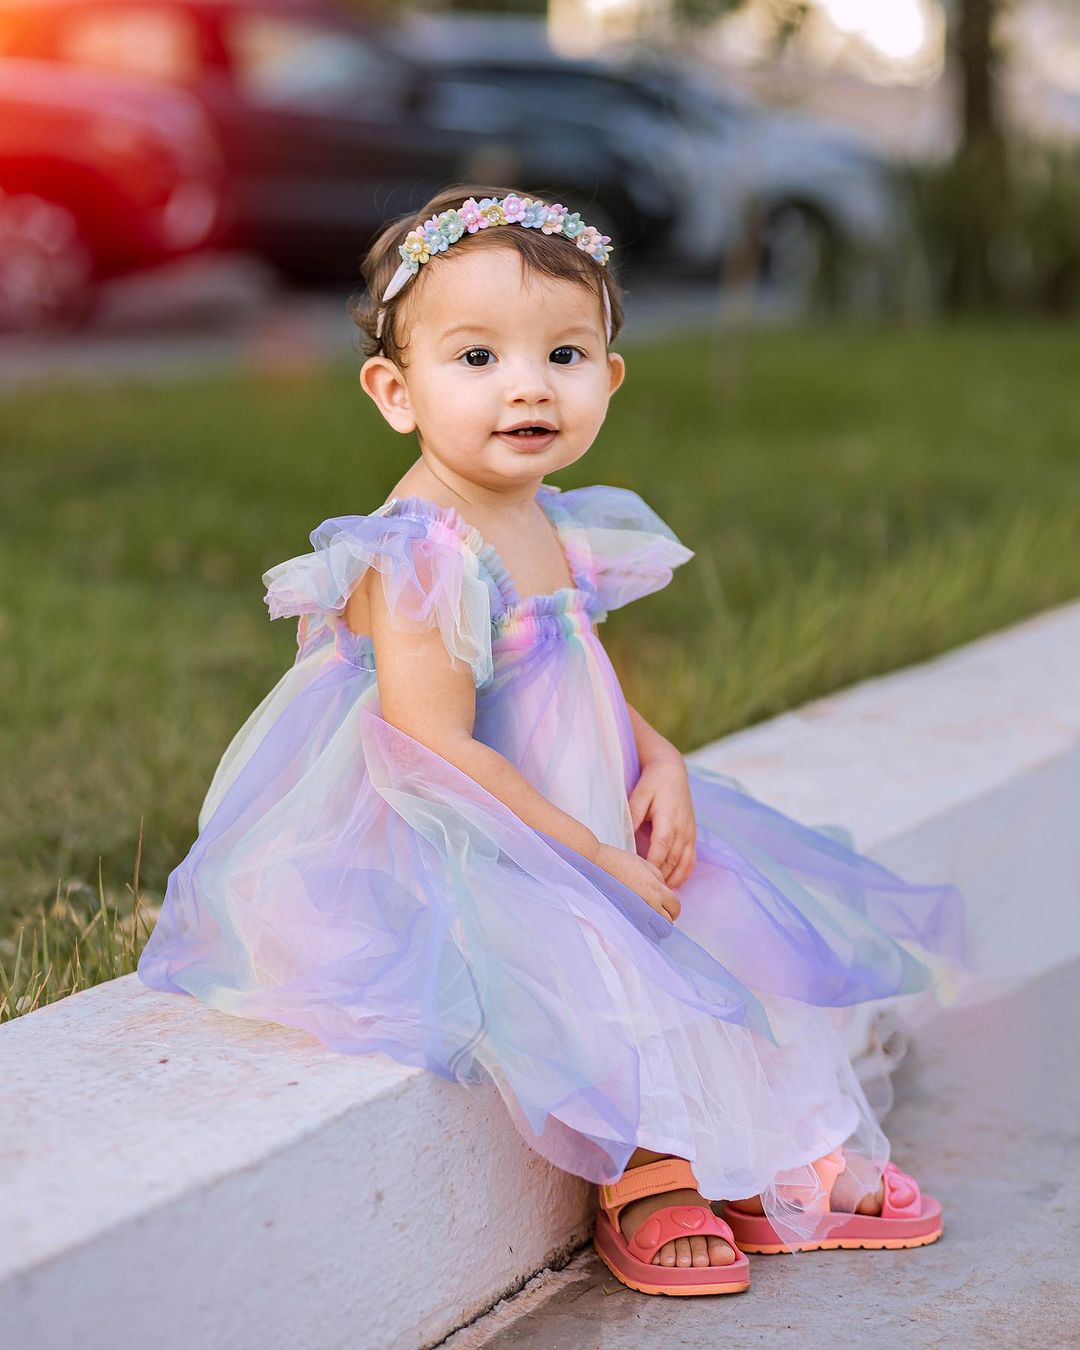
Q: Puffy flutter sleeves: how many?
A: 2